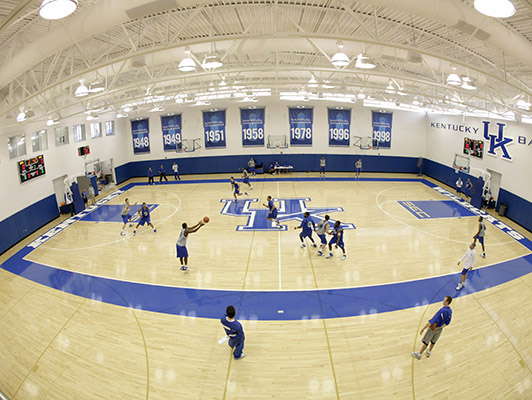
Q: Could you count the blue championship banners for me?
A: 7